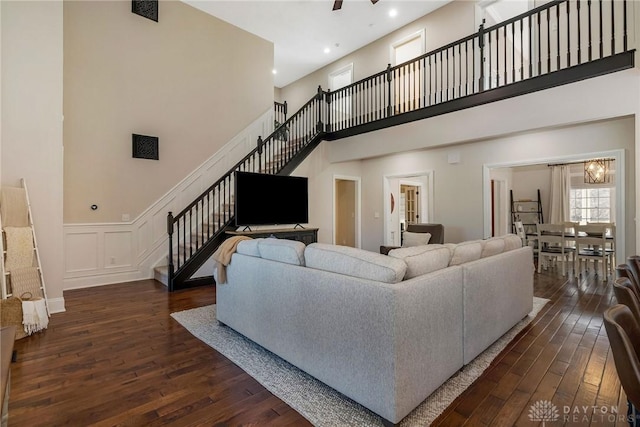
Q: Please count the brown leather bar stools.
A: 4